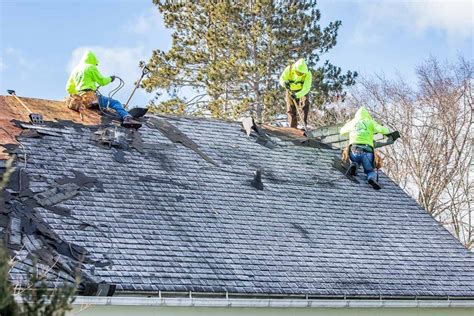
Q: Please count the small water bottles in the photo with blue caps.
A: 0